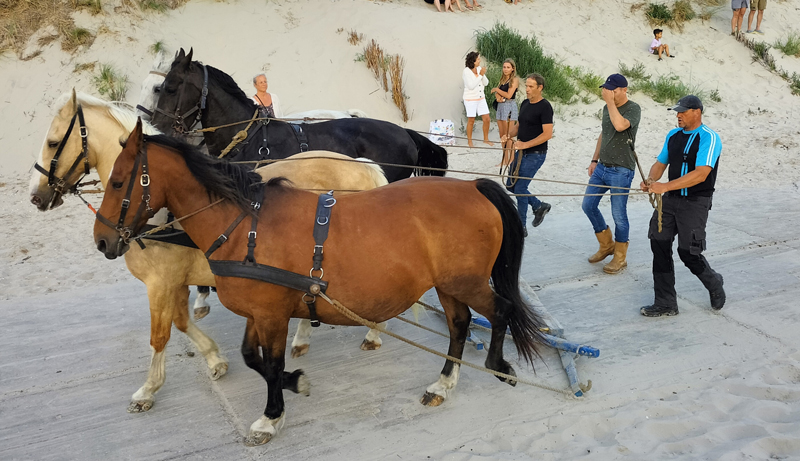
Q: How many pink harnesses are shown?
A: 0